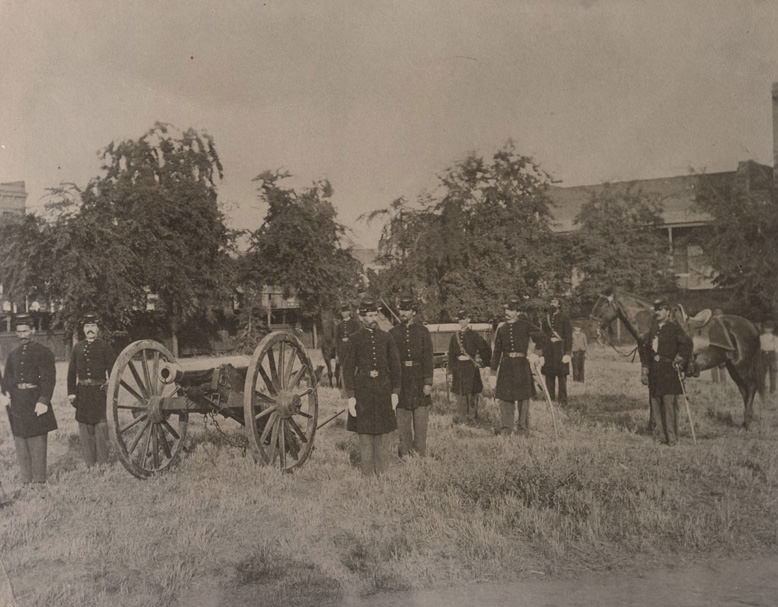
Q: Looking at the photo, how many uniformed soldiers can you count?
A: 9